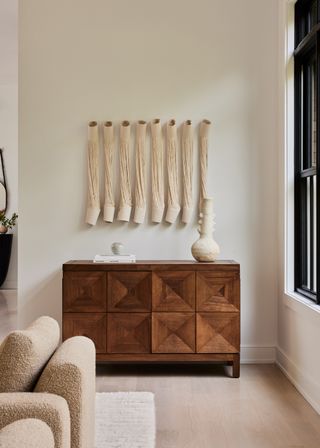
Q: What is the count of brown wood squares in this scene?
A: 8